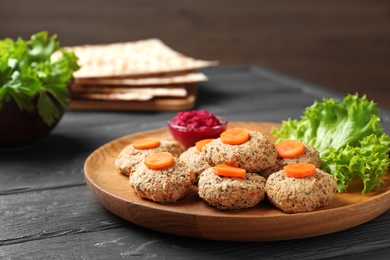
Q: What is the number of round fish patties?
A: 7